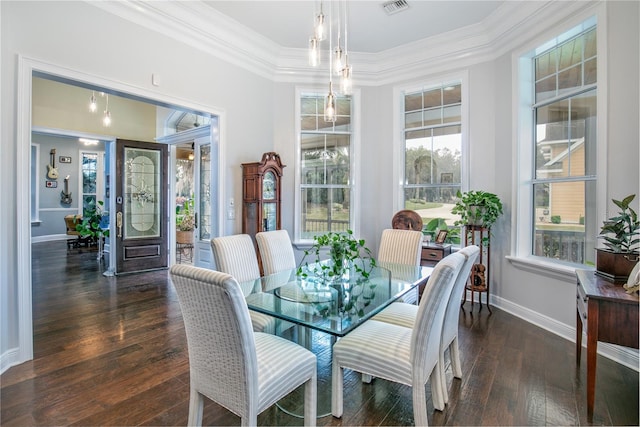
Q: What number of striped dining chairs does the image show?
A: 6